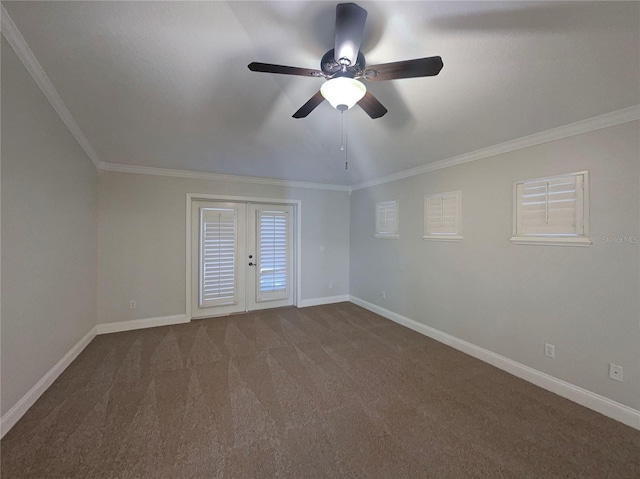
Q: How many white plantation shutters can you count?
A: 5